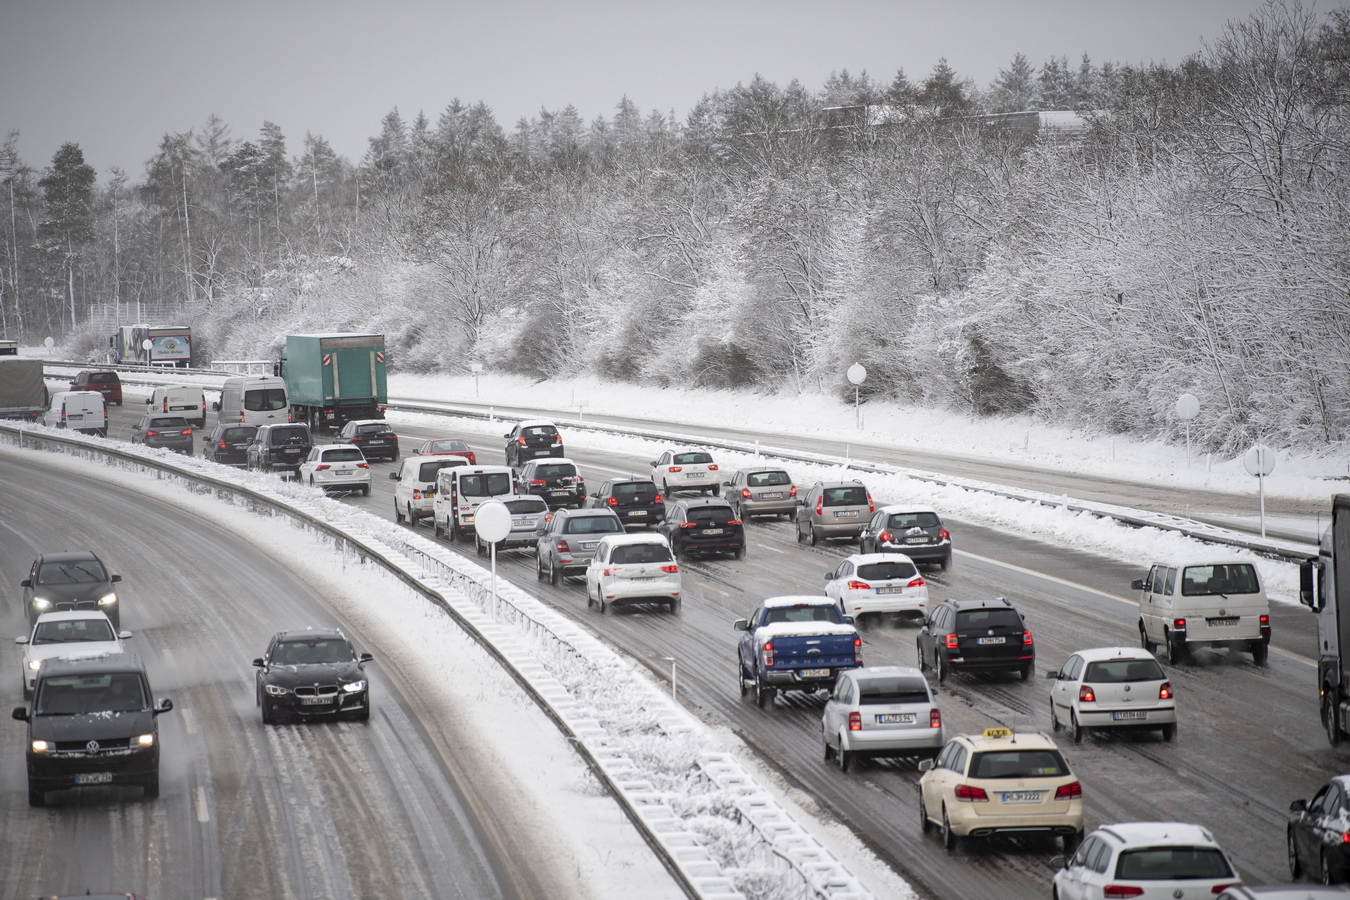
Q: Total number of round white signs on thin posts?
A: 6